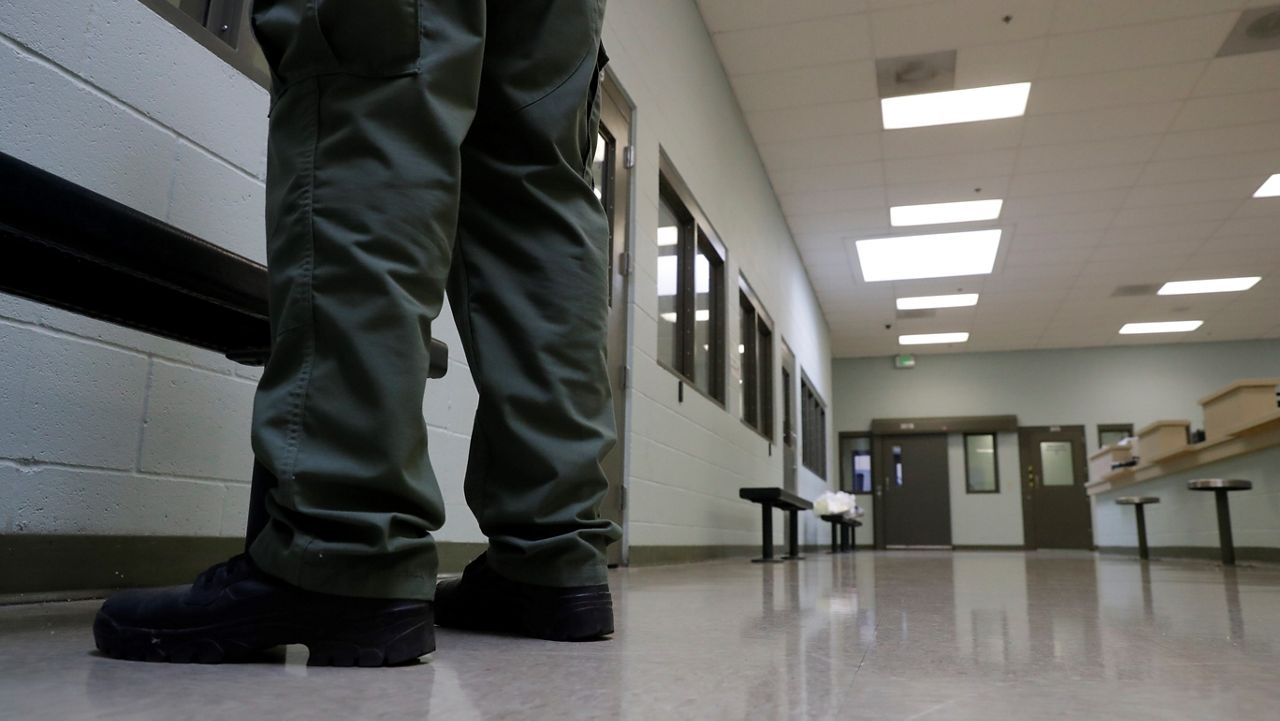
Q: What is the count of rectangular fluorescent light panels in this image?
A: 8